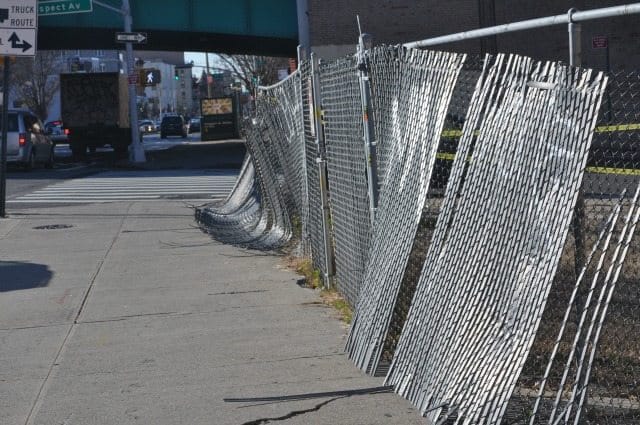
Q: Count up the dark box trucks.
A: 1